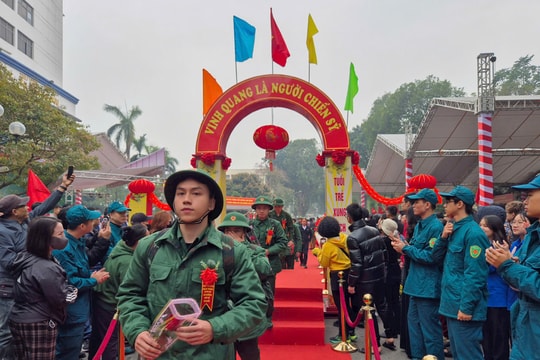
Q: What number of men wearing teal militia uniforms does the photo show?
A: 5